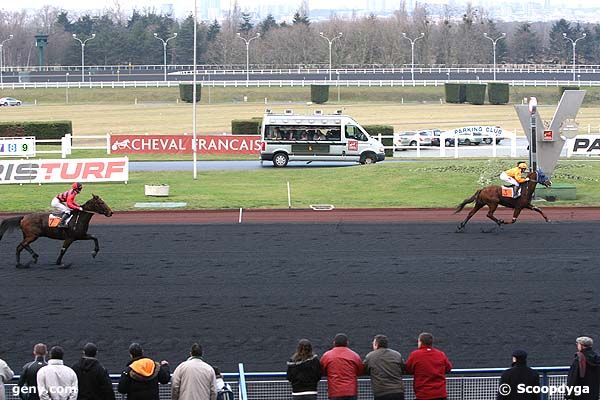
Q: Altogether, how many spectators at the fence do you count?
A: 13